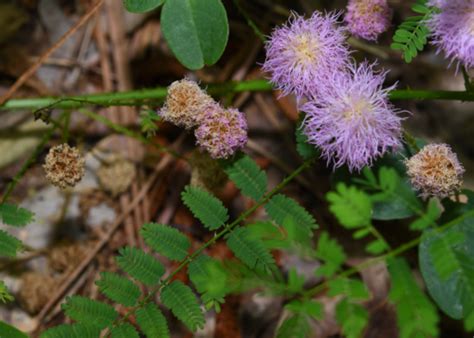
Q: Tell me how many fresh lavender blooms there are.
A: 3